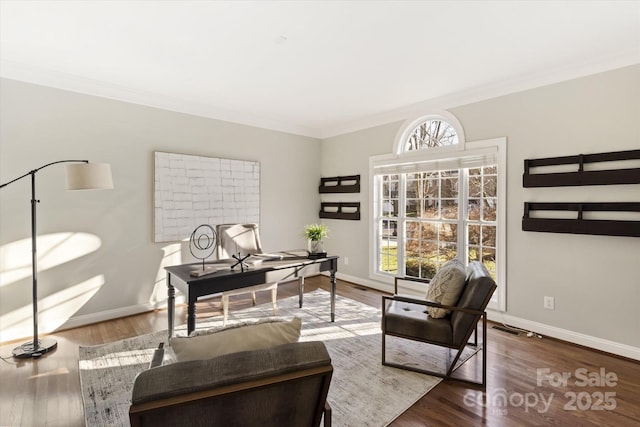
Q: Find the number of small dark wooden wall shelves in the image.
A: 4